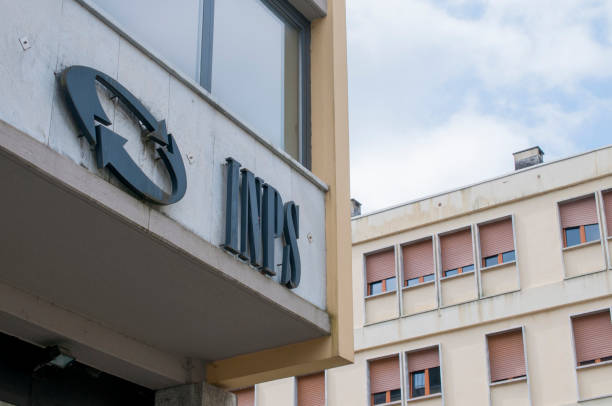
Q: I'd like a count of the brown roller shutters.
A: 12